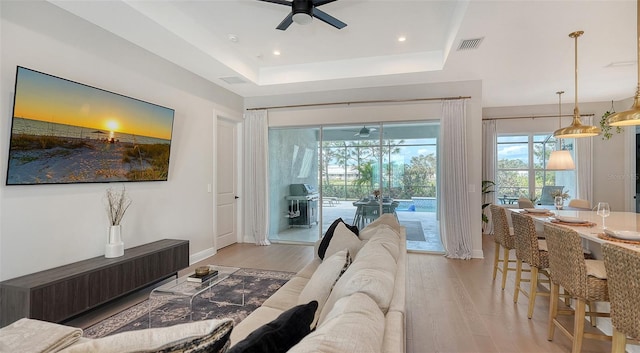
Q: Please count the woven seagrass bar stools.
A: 4